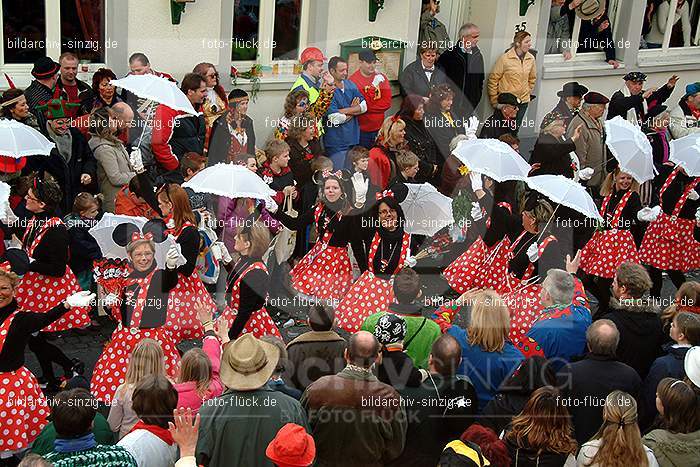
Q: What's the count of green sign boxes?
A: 1